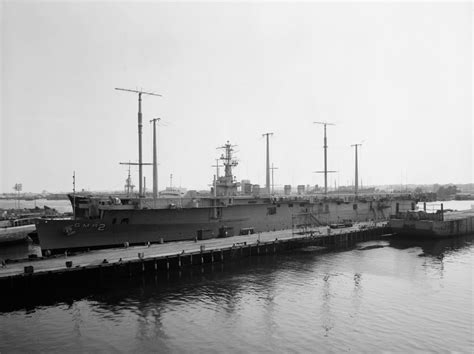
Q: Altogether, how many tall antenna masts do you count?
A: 5